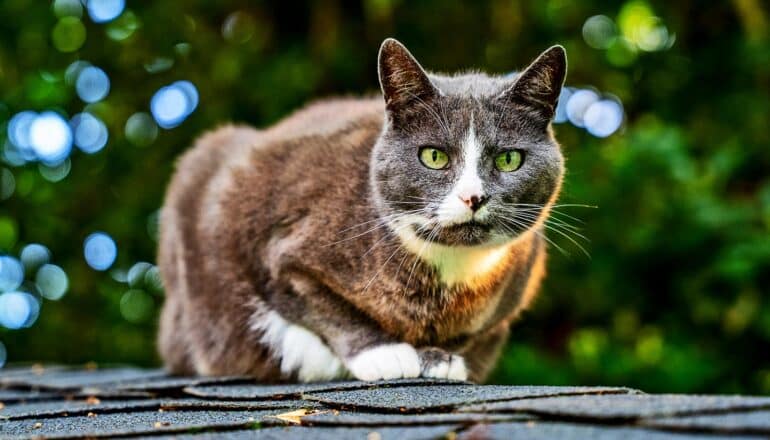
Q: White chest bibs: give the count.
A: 1